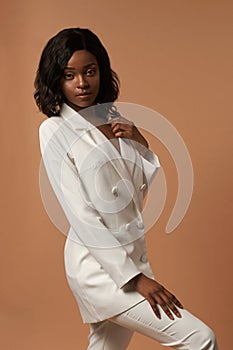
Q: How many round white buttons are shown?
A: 5